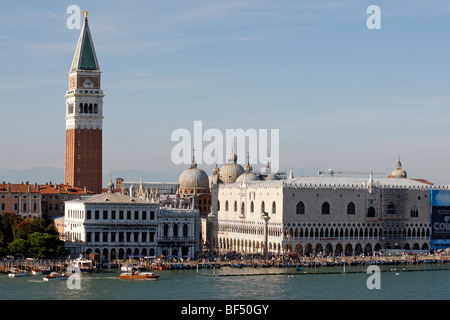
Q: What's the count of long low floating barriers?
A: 1